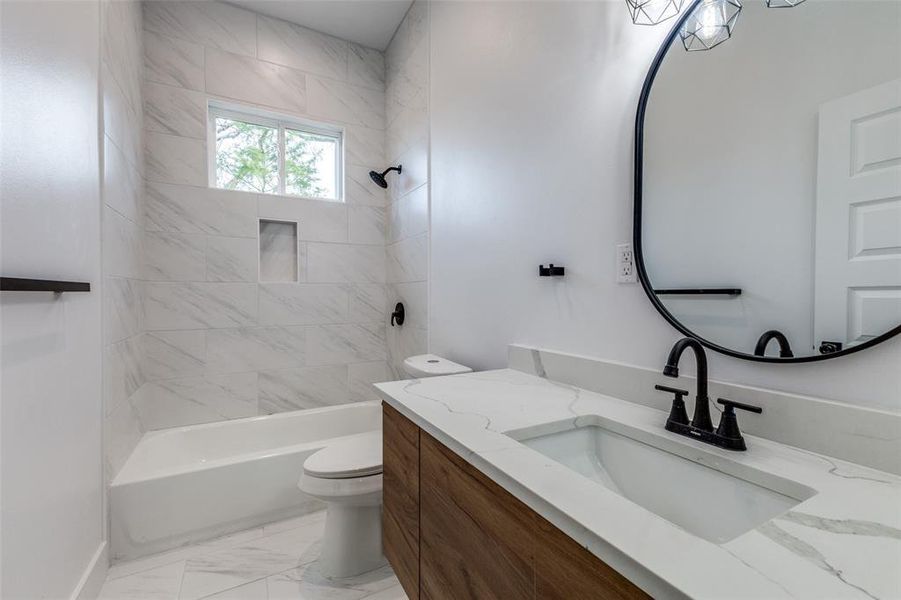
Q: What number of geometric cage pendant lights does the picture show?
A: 3